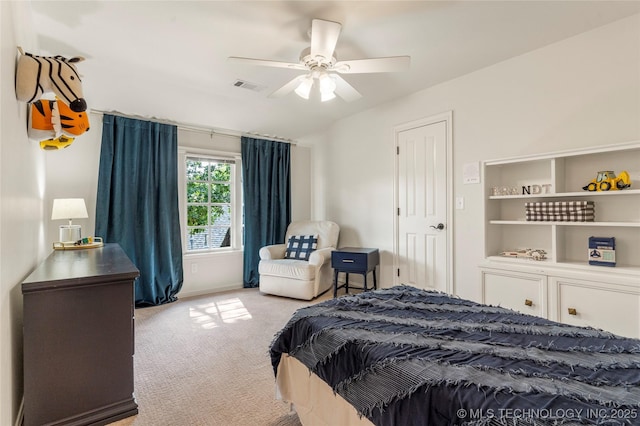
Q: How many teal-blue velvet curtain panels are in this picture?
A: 2